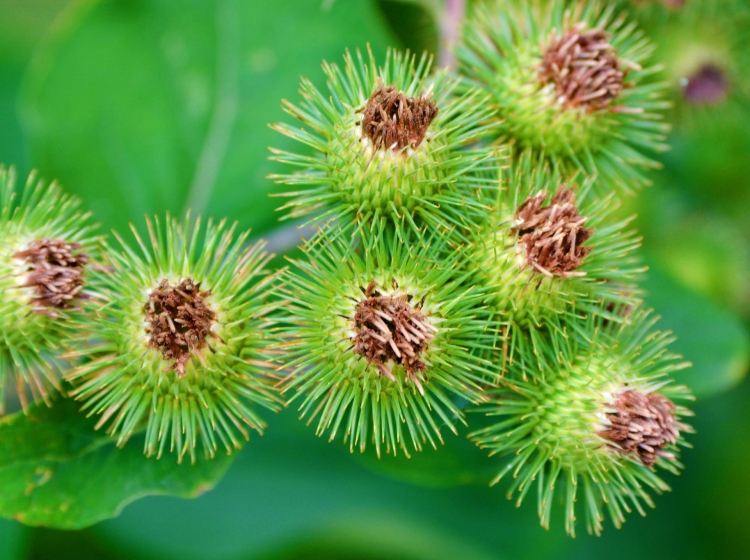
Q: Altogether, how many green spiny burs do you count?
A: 7